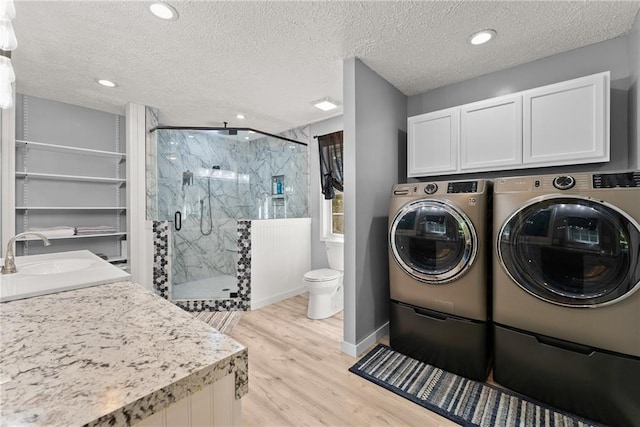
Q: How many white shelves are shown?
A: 5